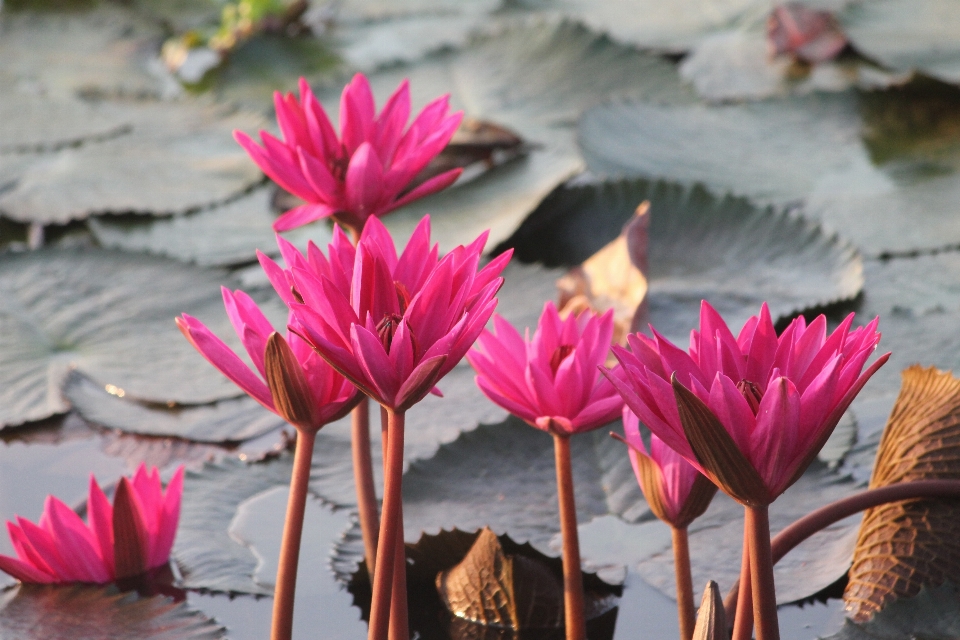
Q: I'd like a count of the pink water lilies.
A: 7